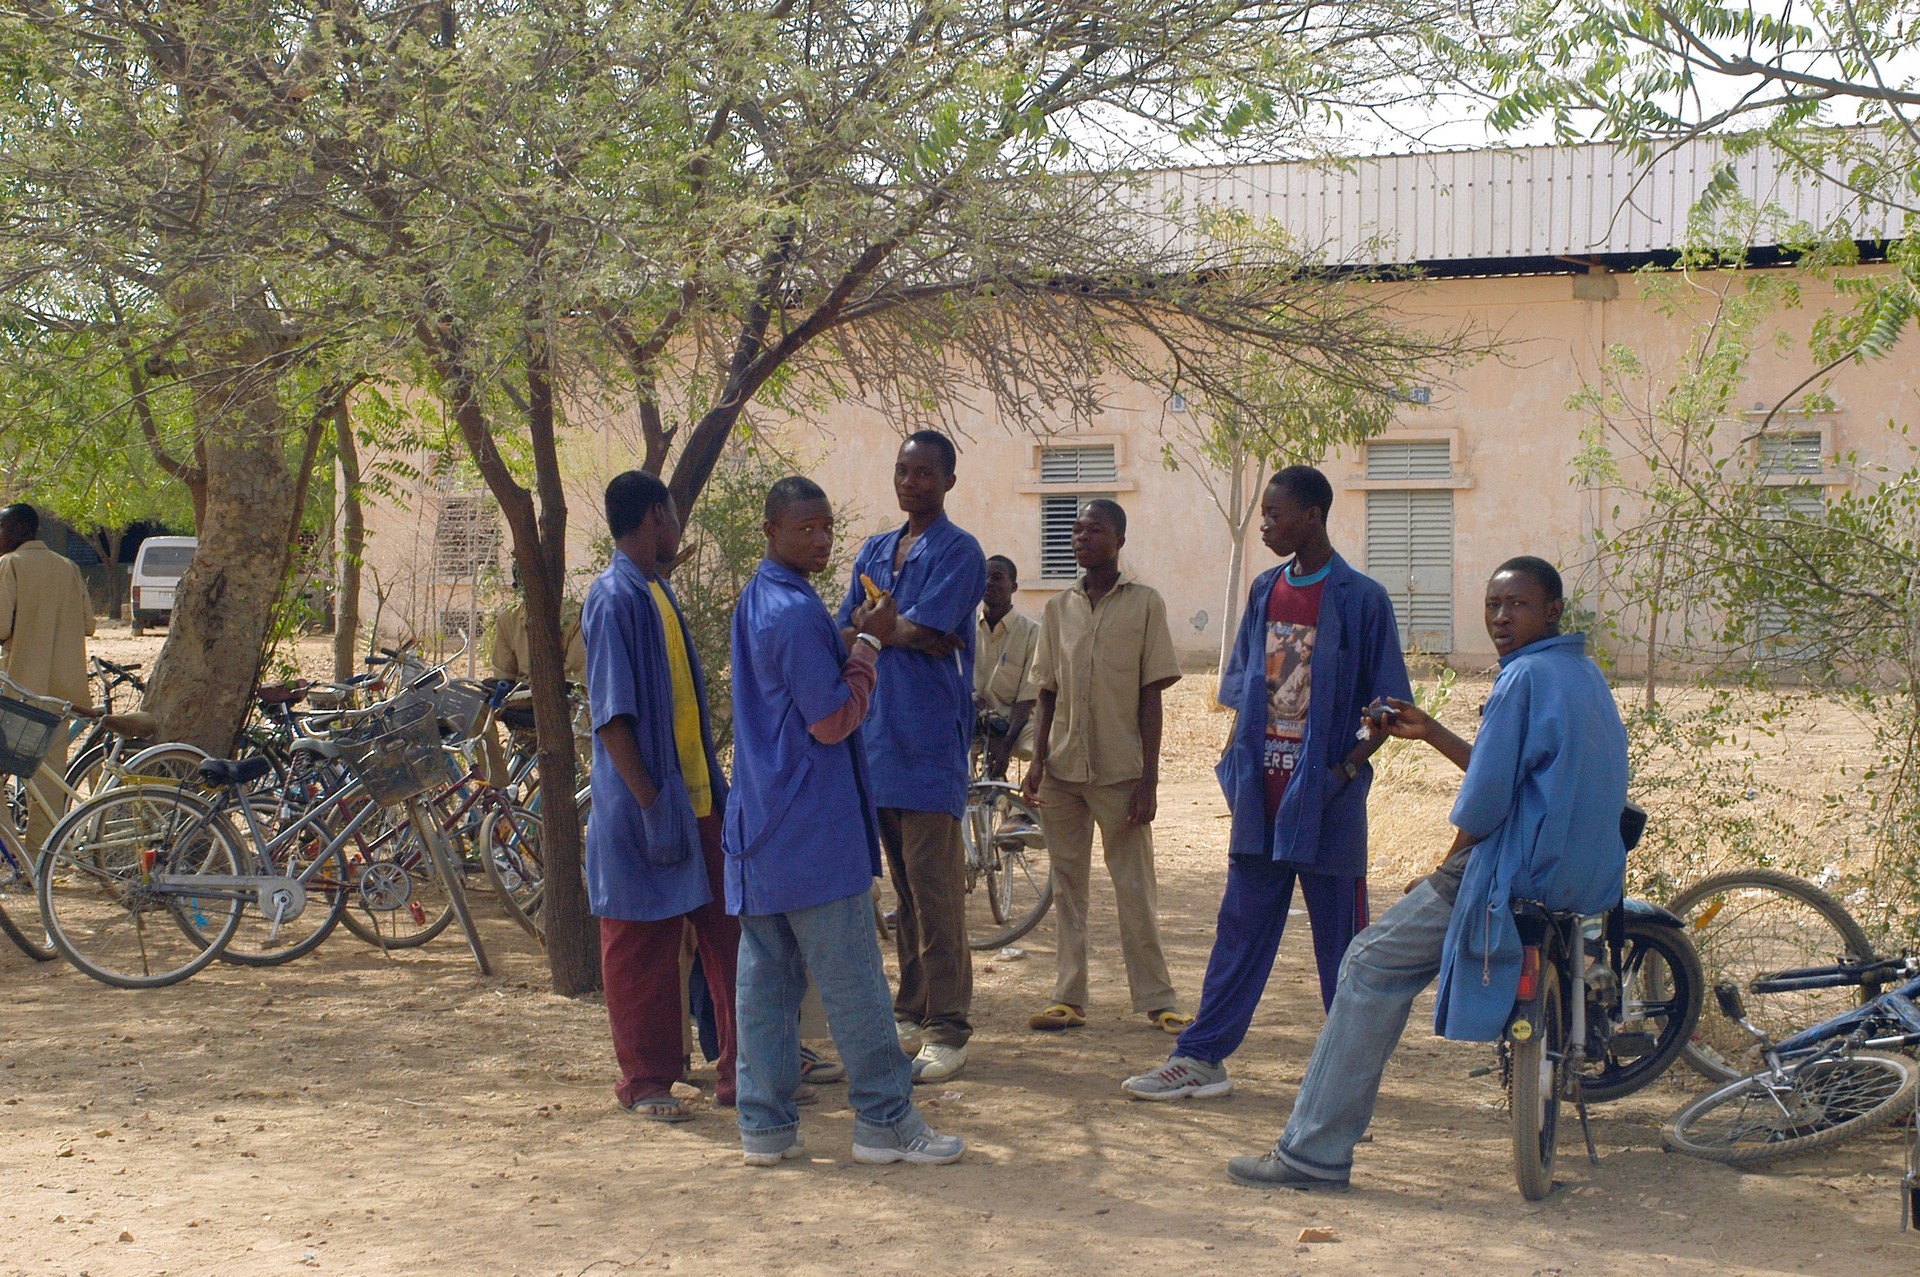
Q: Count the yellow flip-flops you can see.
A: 2